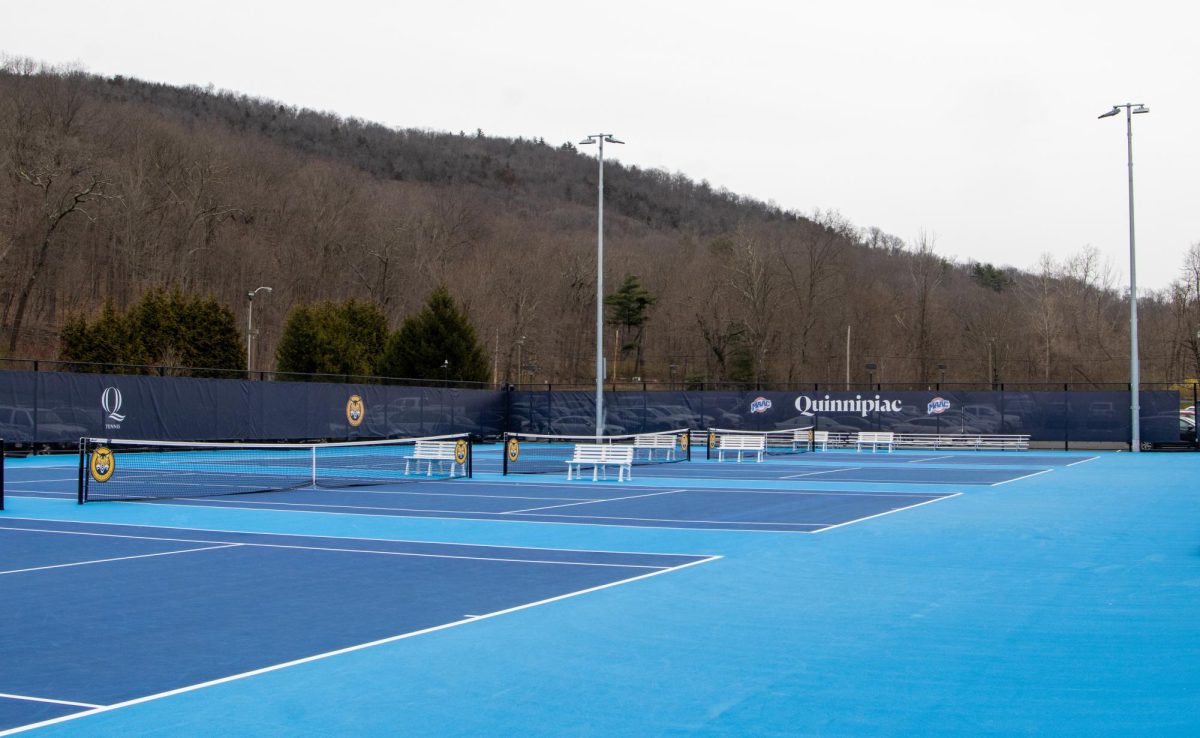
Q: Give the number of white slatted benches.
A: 6